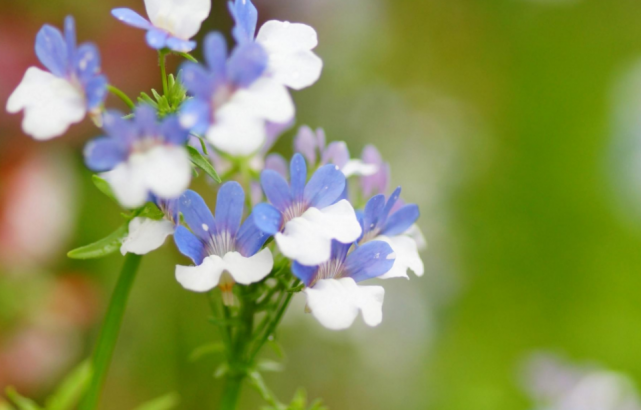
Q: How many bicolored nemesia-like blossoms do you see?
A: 10